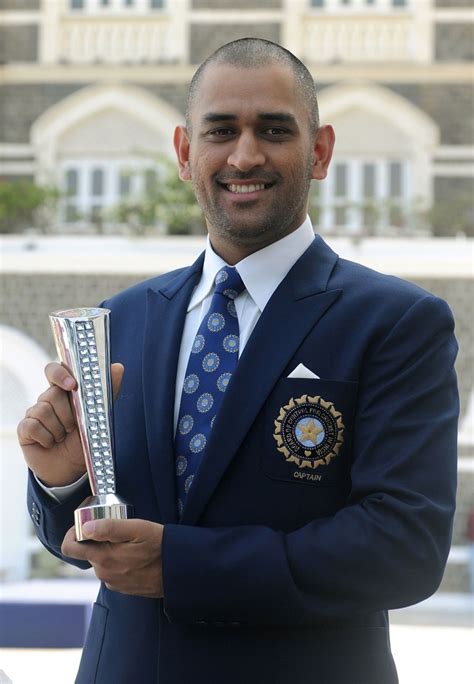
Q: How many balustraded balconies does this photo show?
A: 2